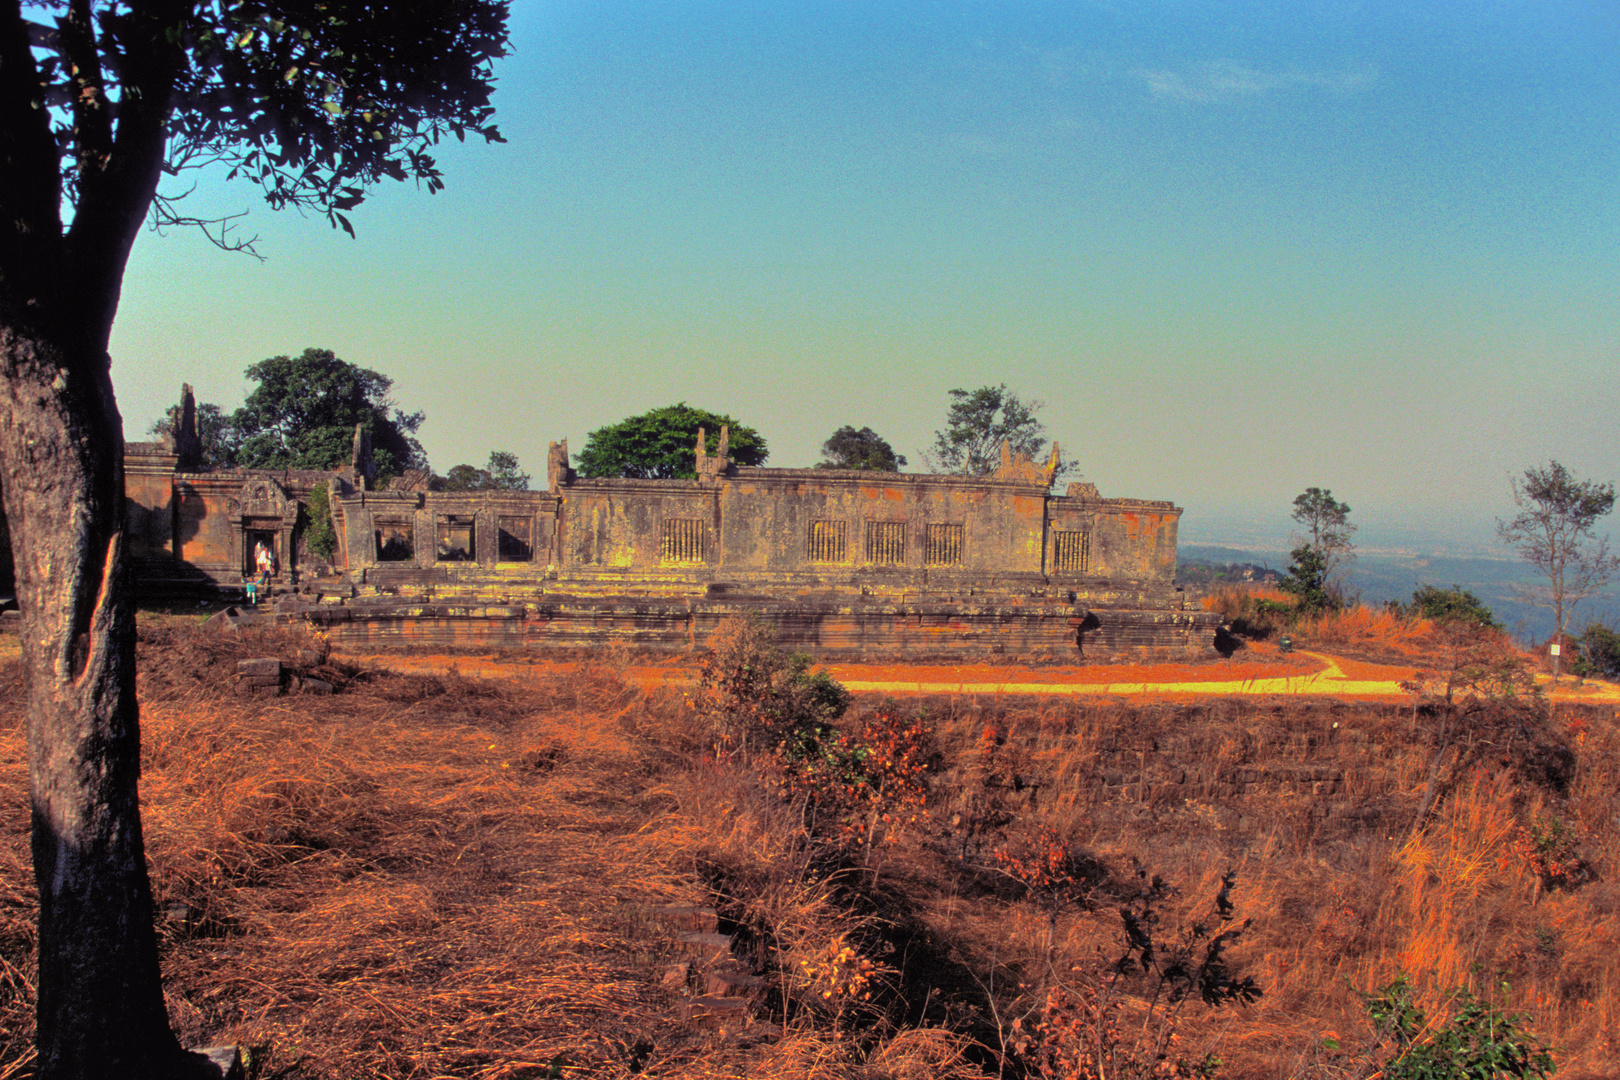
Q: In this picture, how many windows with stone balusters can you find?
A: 5